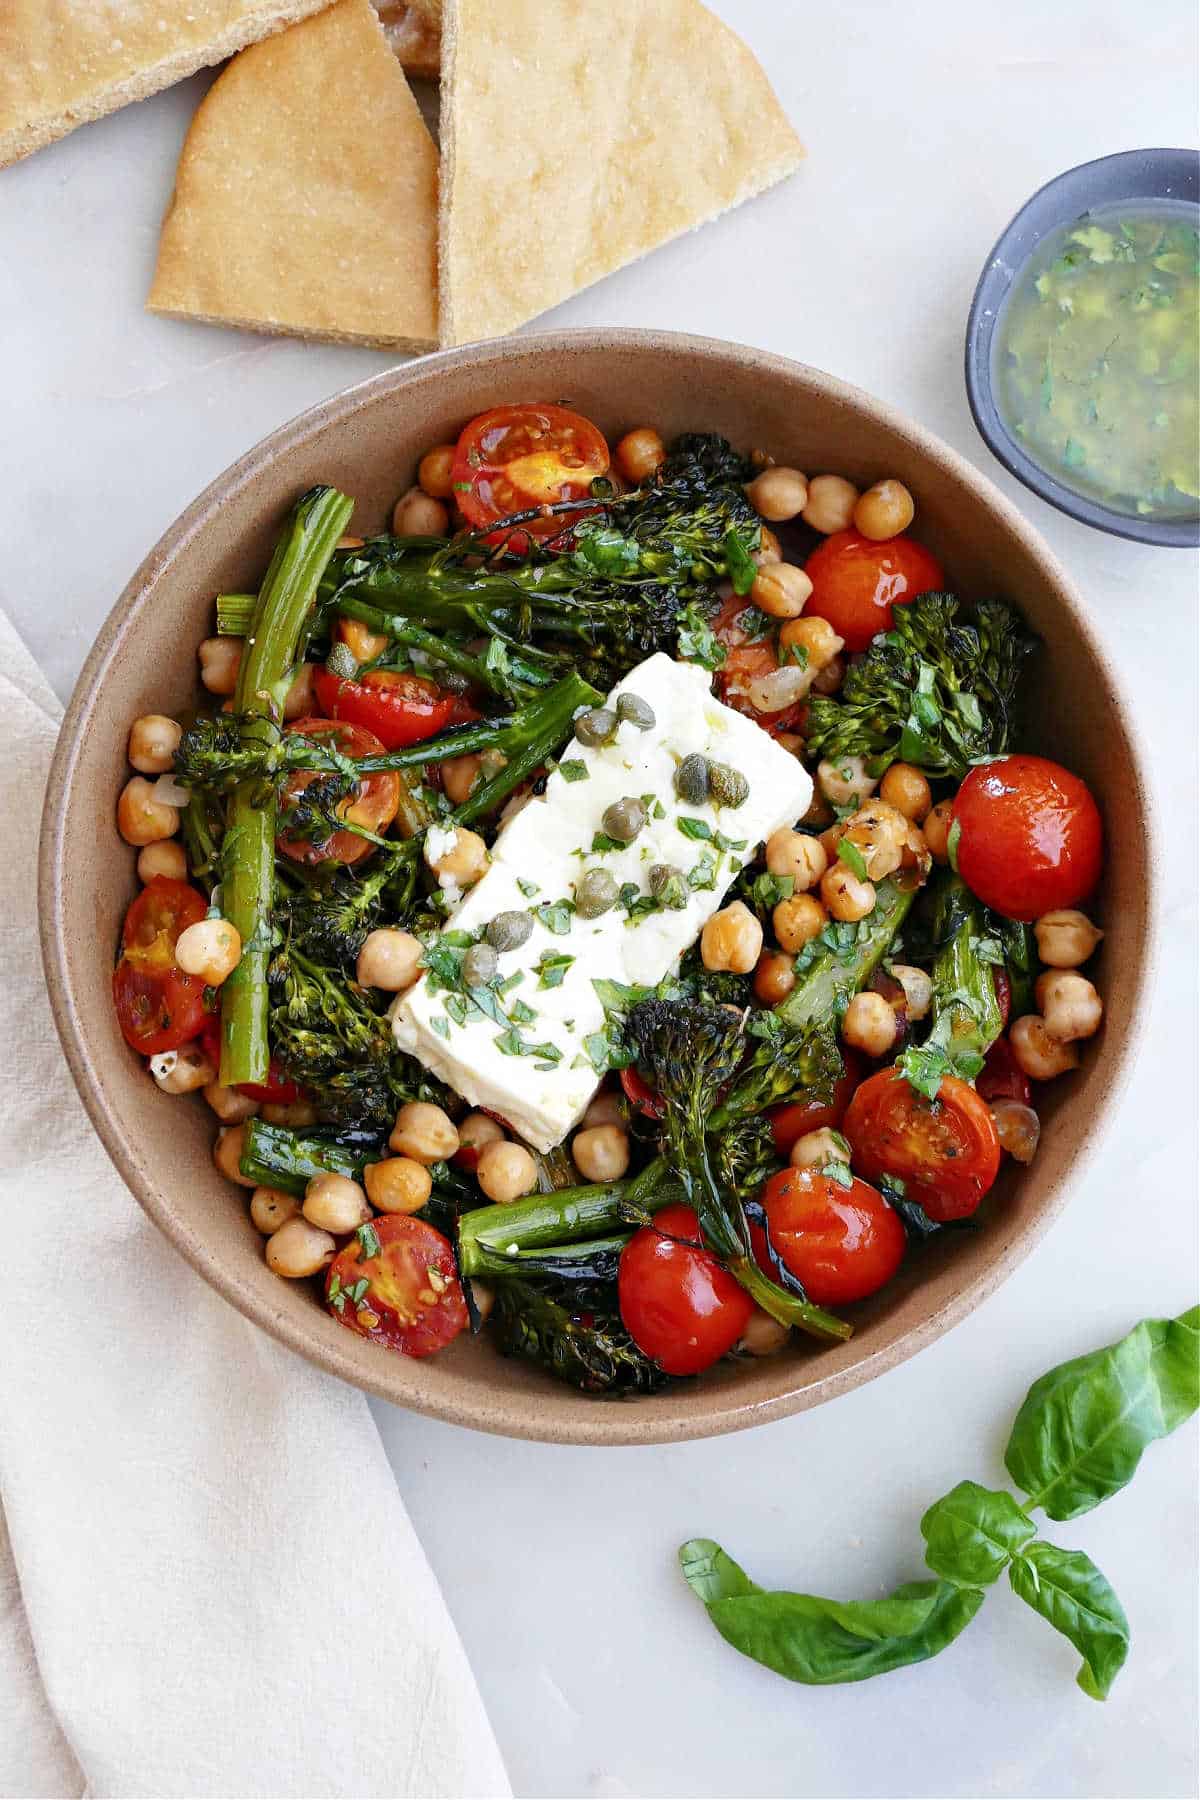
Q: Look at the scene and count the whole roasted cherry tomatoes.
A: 4